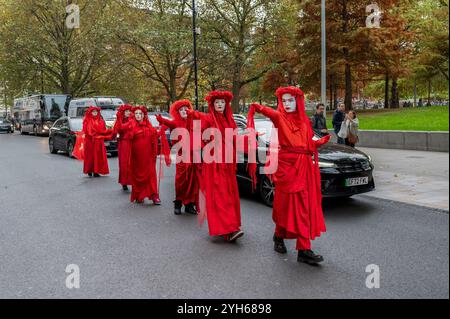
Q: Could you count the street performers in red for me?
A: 6